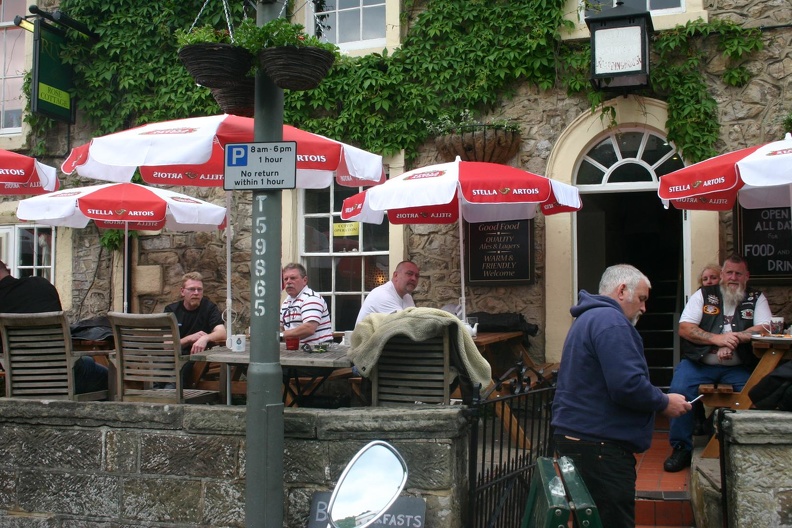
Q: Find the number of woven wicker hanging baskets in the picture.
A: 3